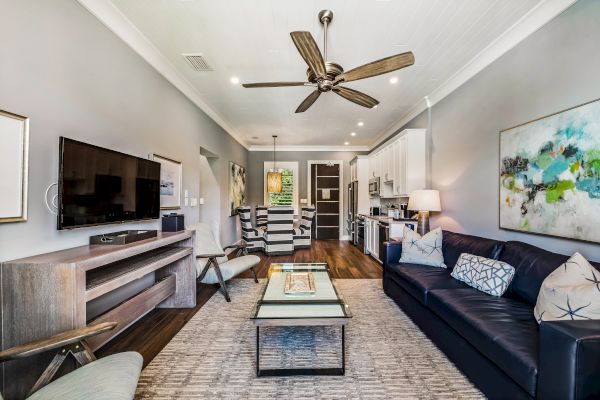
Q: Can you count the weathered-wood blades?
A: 5